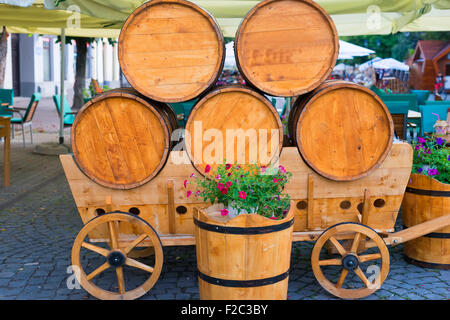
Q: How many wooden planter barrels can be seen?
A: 2